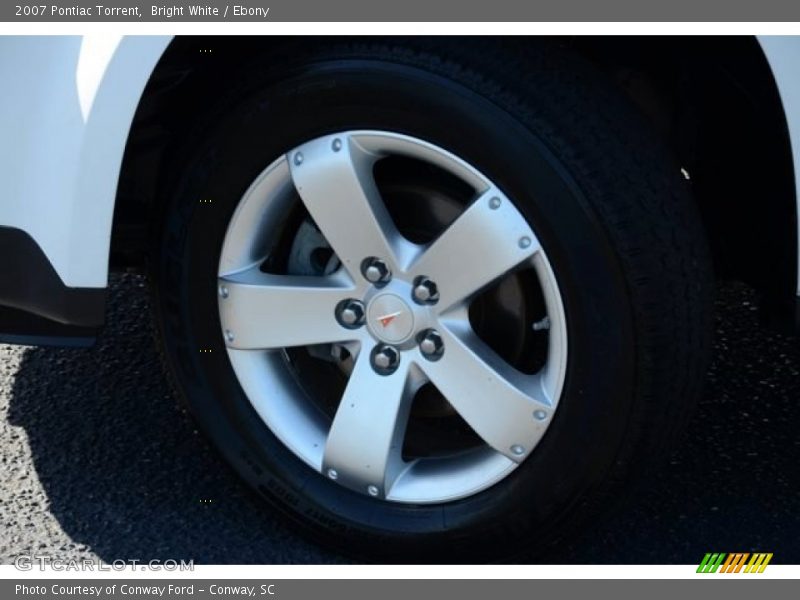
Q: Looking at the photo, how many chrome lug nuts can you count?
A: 5